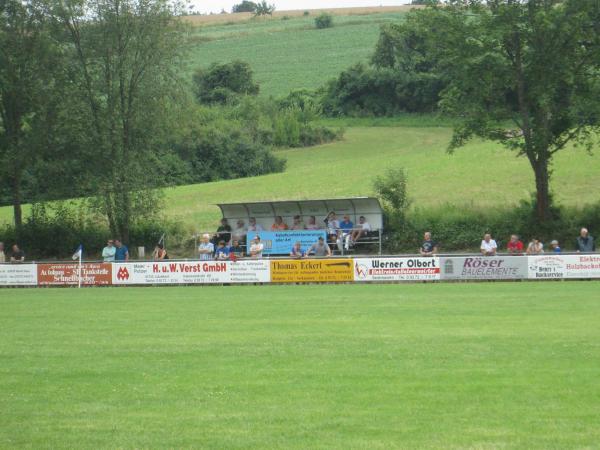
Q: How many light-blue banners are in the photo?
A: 1